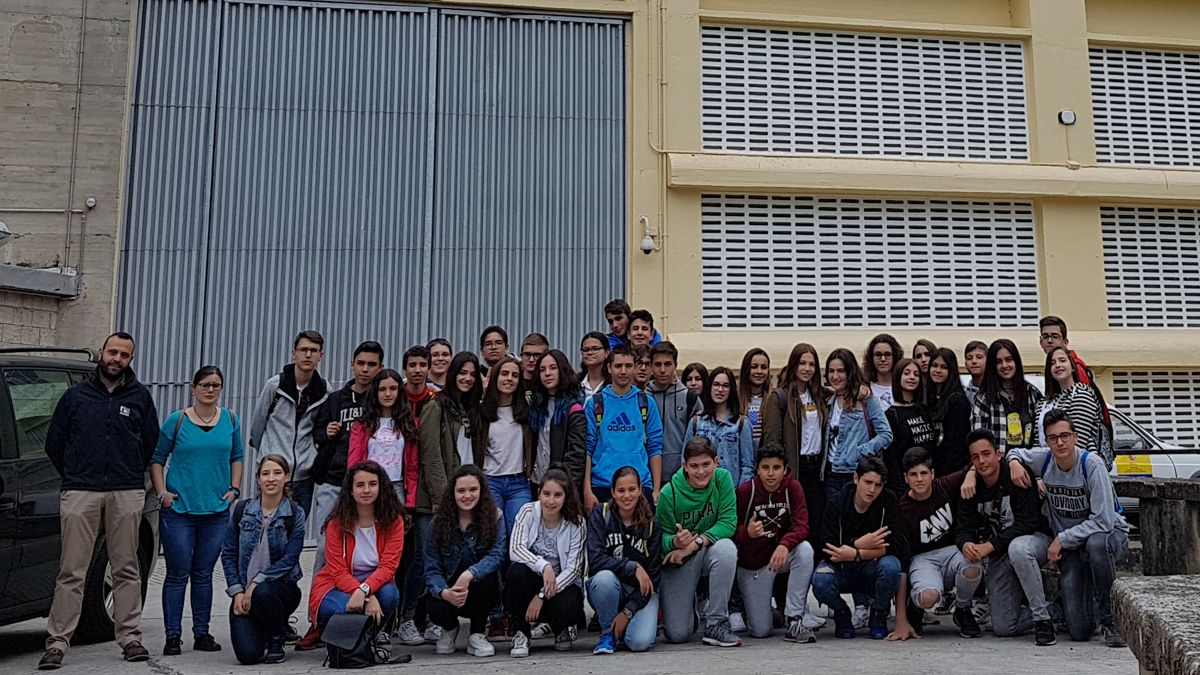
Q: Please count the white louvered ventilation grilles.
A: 5